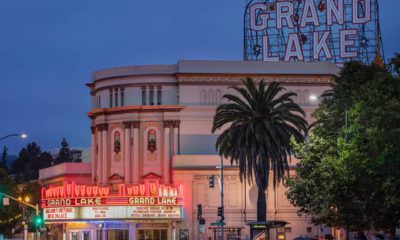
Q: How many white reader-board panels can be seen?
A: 3